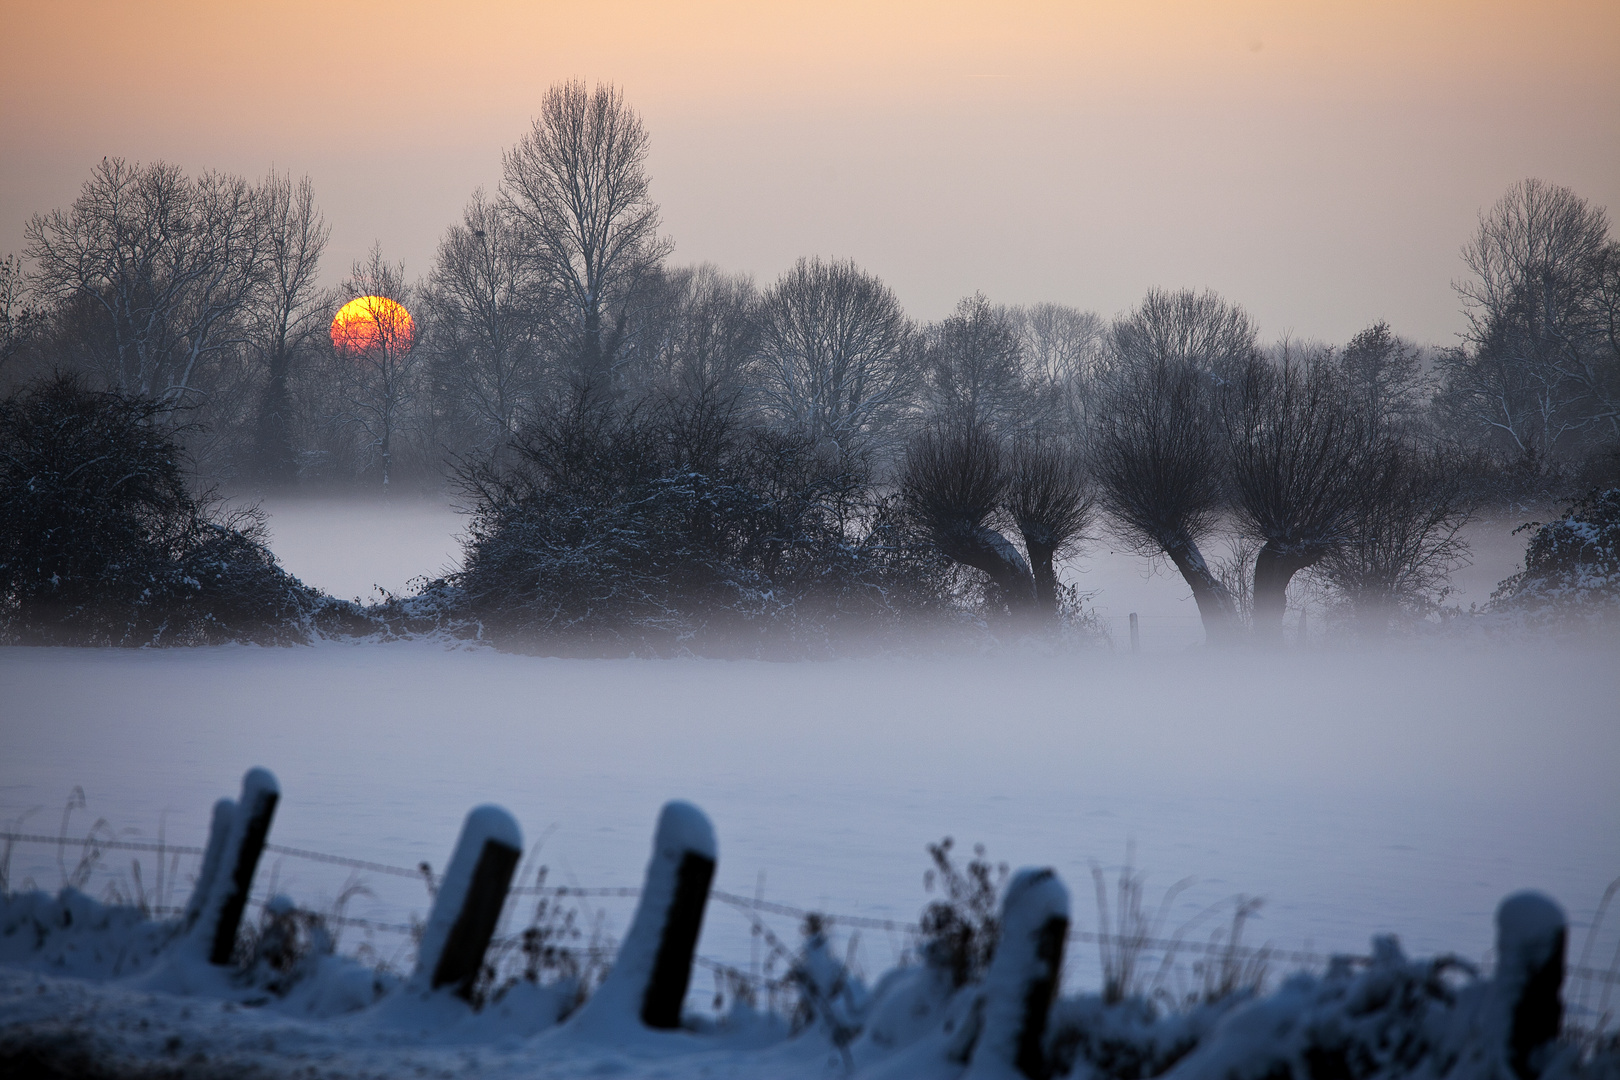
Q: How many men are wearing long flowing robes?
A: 0